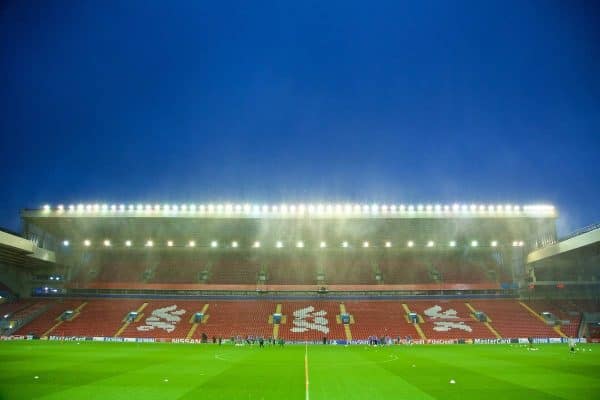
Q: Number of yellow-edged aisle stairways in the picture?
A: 8